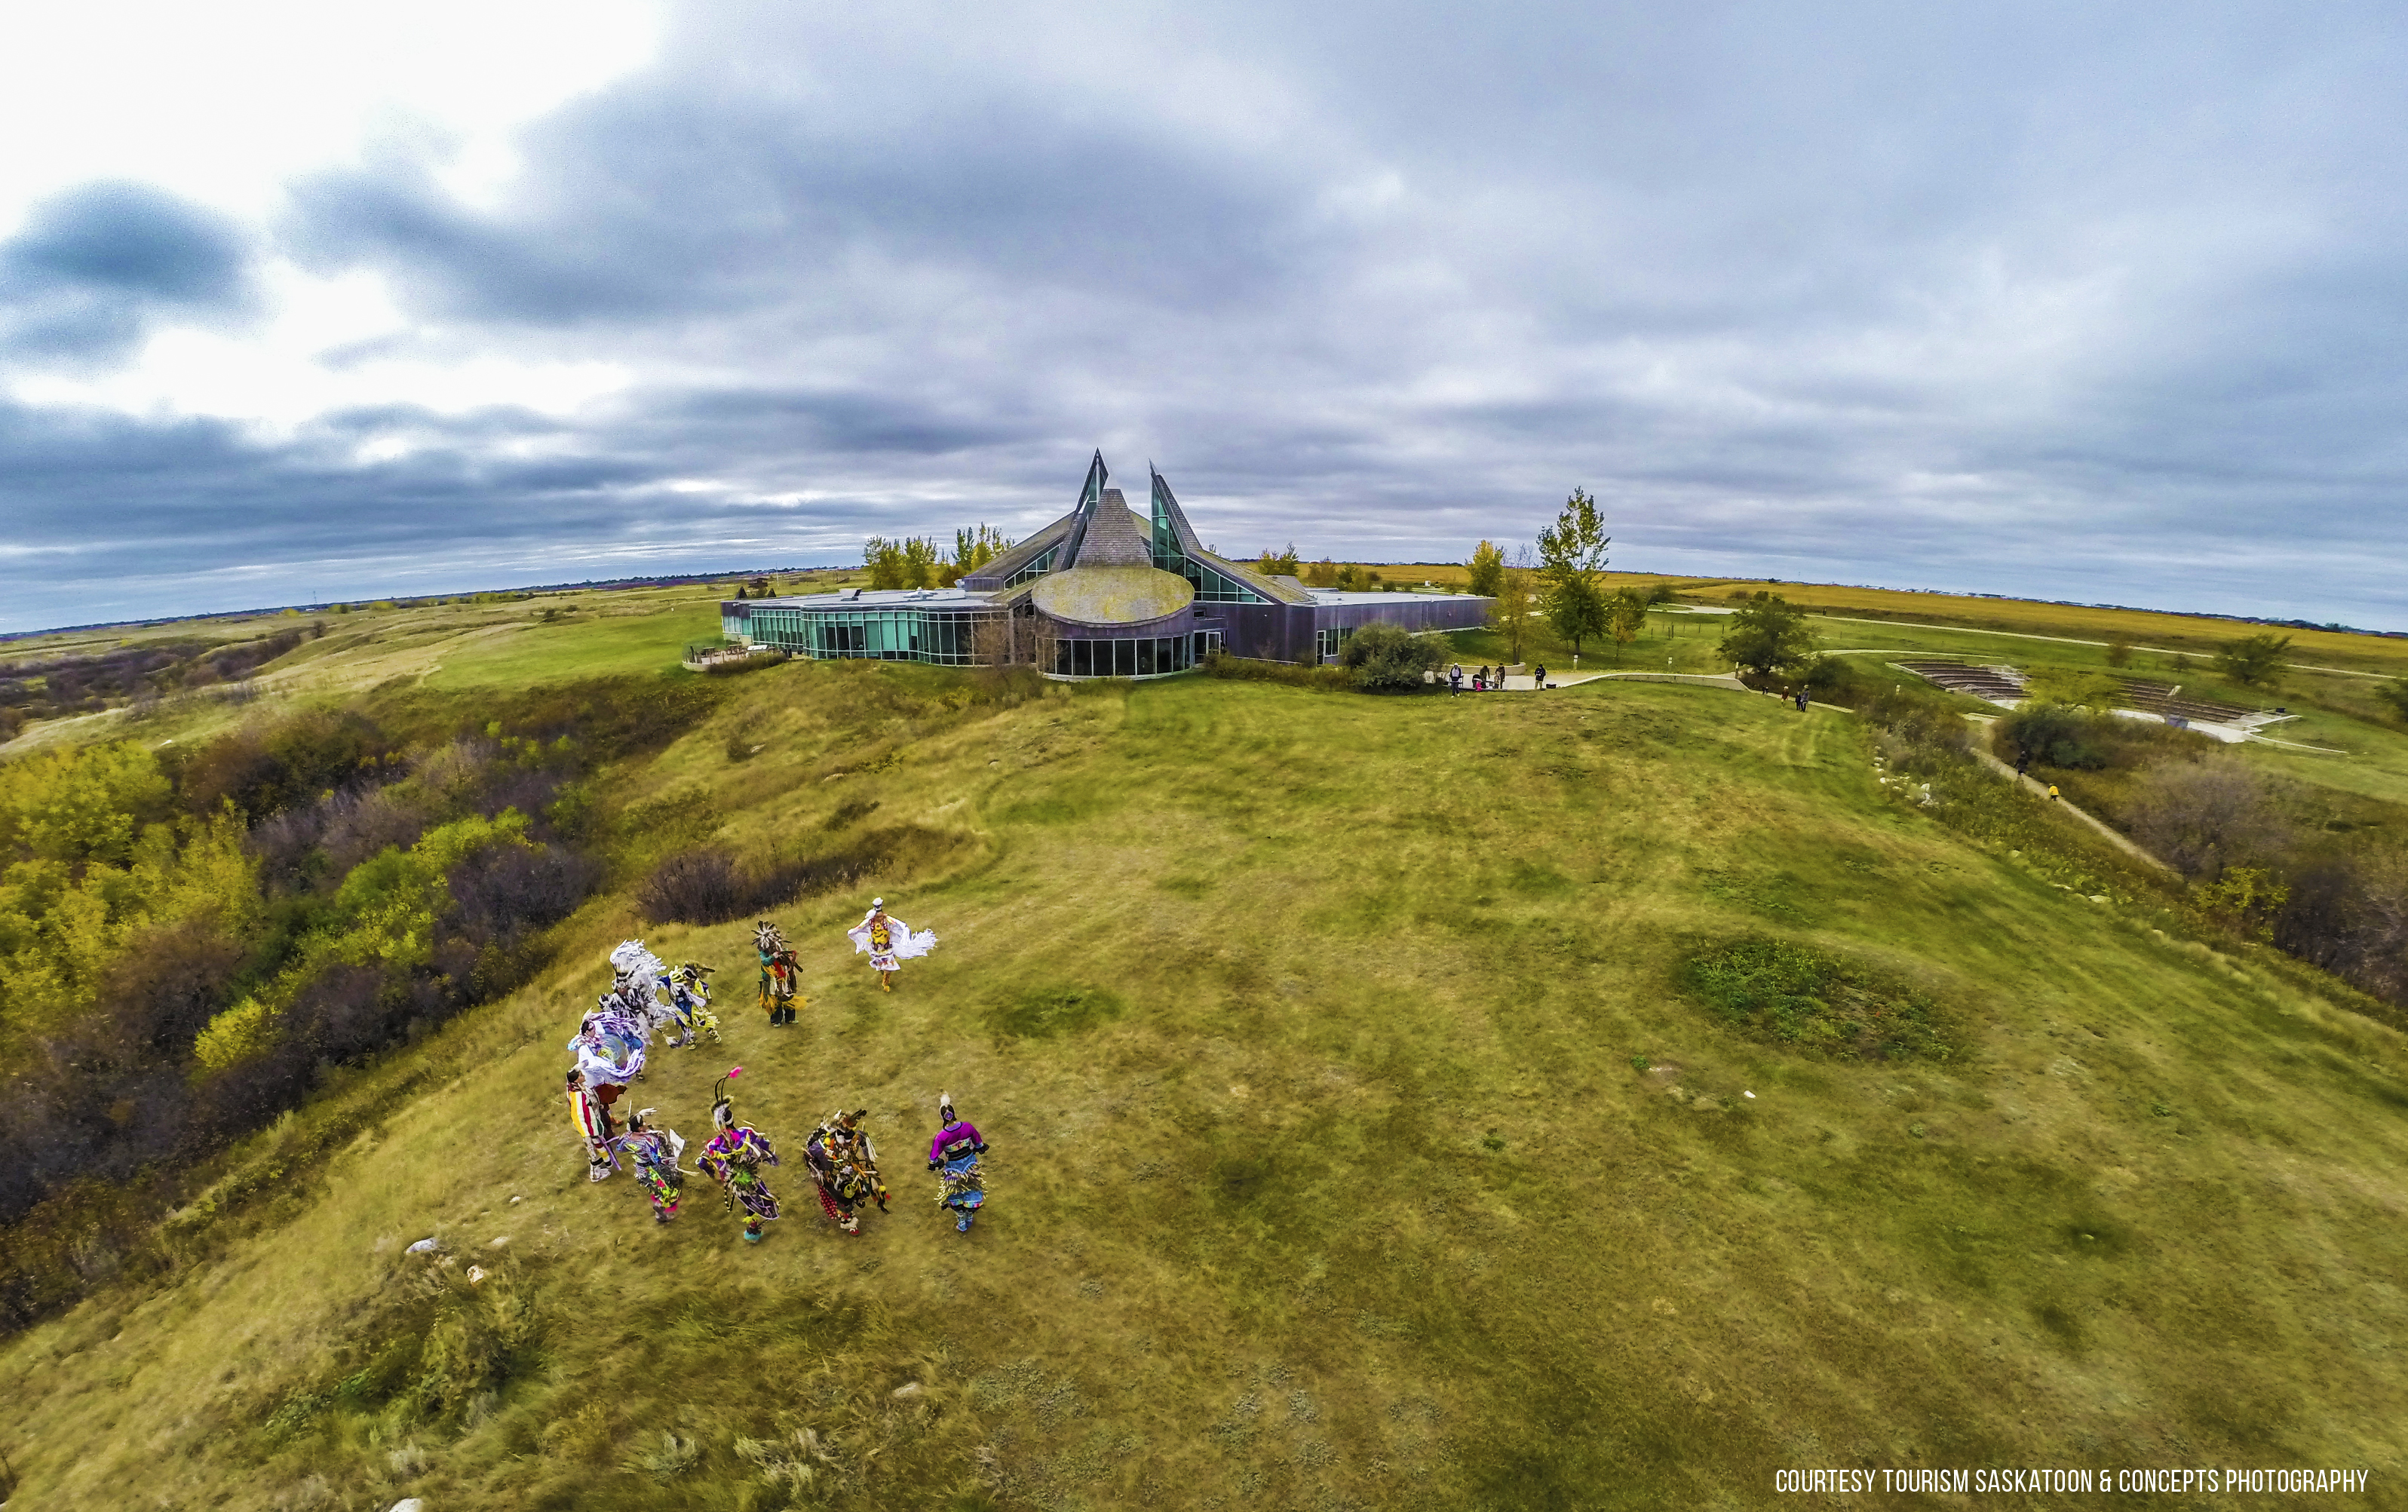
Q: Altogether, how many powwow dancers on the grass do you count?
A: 10